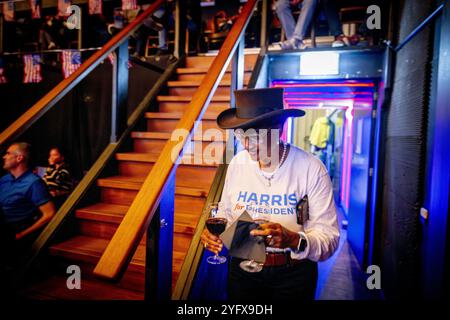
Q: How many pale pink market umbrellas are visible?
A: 0